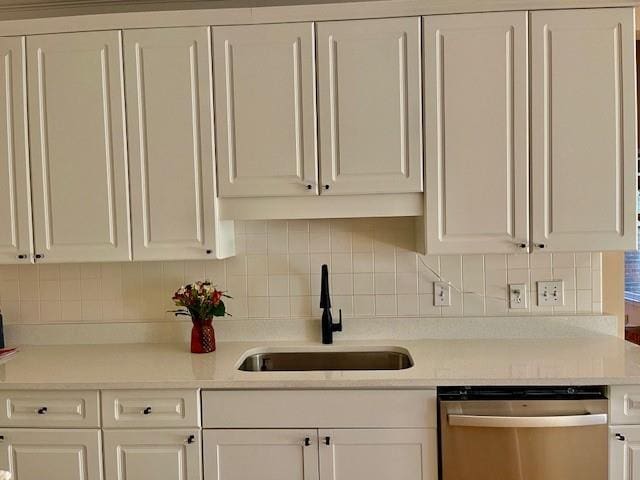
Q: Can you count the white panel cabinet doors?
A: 12